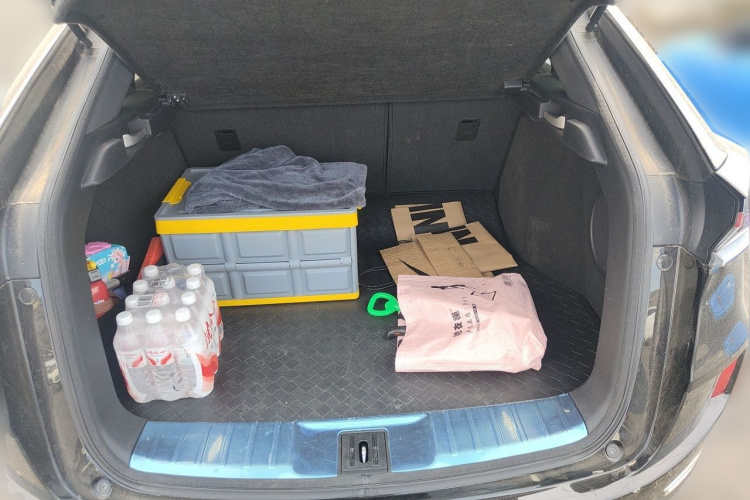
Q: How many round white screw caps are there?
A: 11